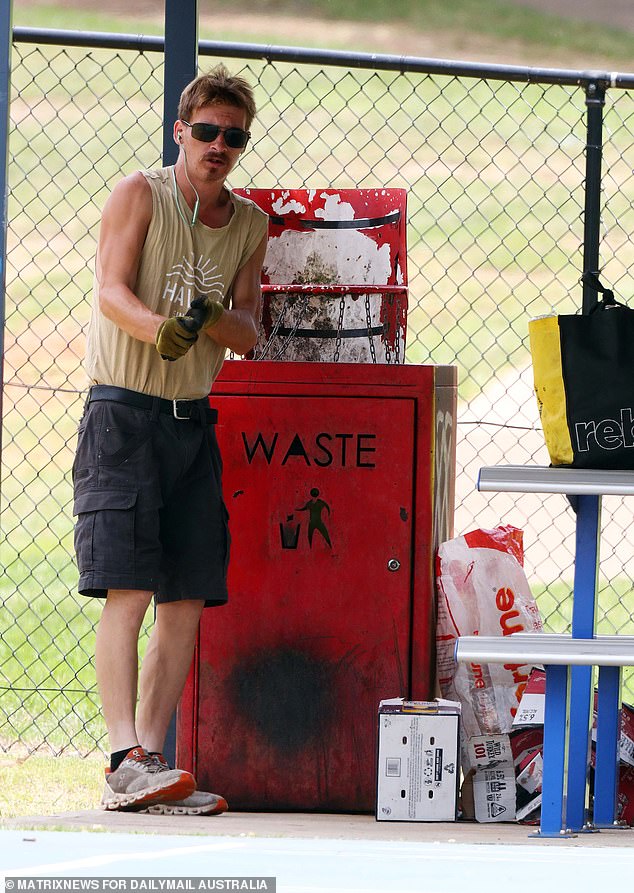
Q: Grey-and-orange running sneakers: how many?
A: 2